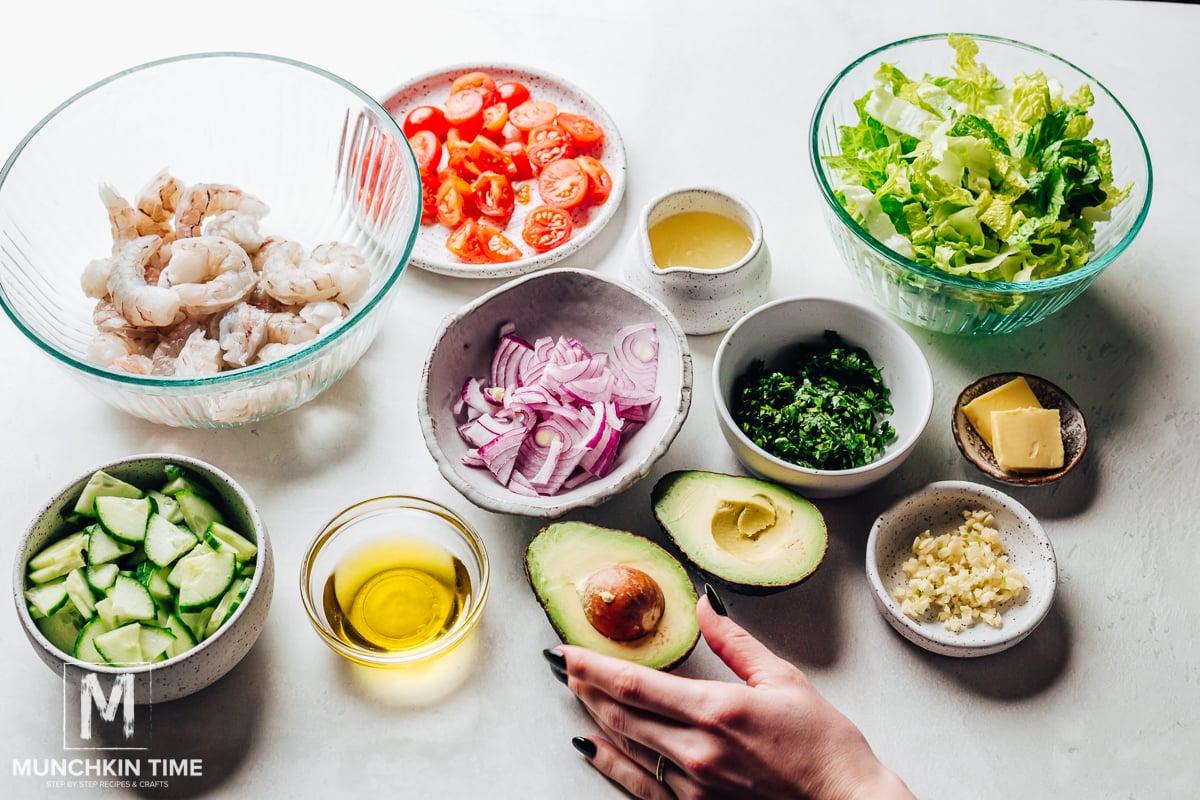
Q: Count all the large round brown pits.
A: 1